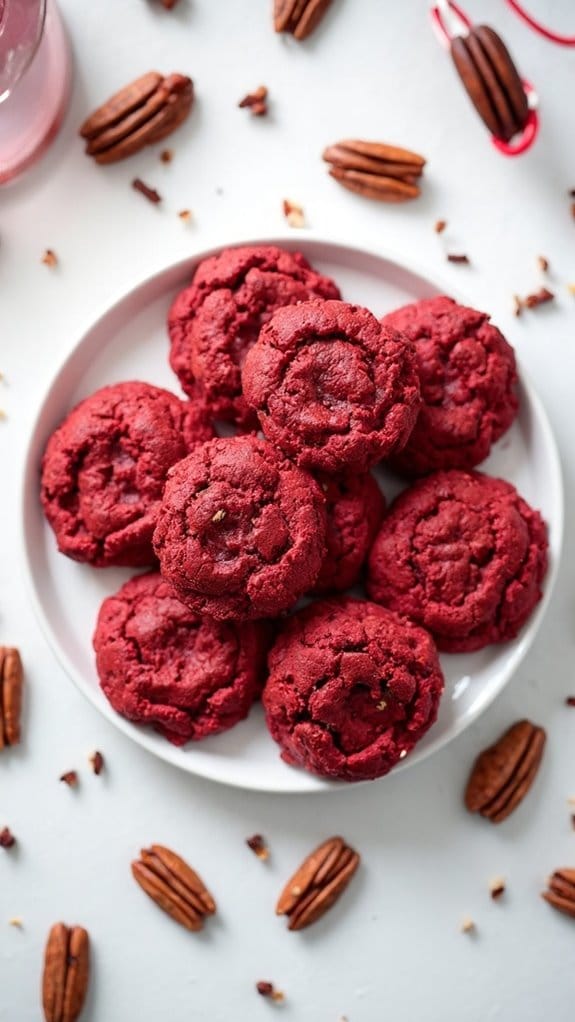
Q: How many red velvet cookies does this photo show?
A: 9